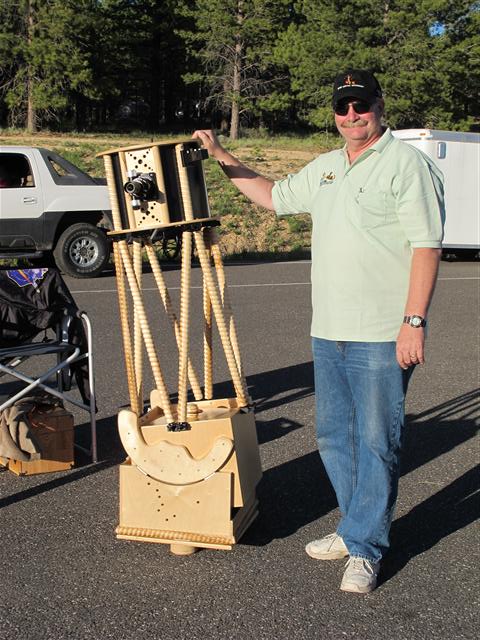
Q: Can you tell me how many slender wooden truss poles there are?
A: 8